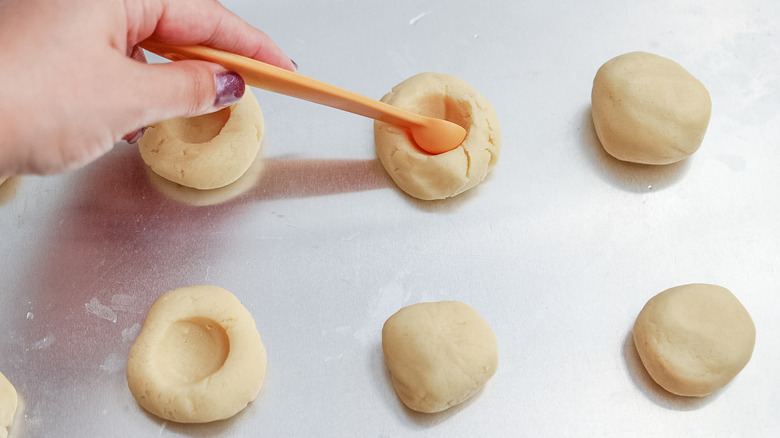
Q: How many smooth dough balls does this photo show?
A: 3